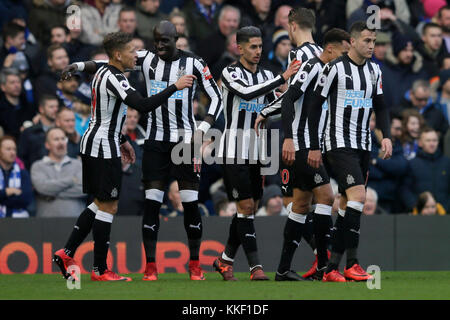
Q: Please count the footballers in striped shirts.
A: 6